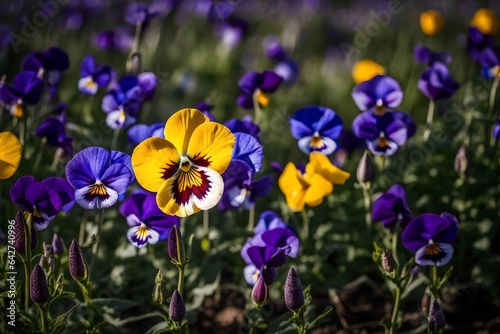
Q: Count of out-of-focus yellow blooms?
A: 3